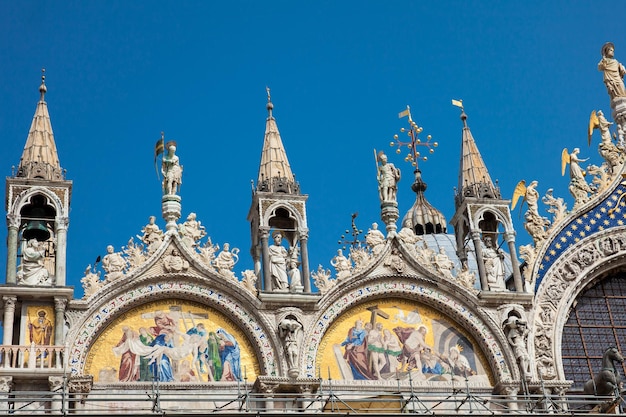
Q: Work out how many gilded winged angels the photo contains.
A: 3